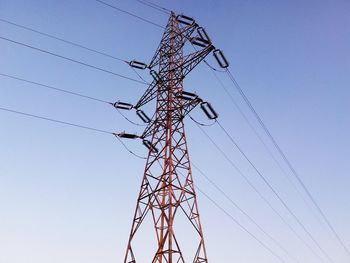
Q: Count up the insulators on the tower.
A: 12